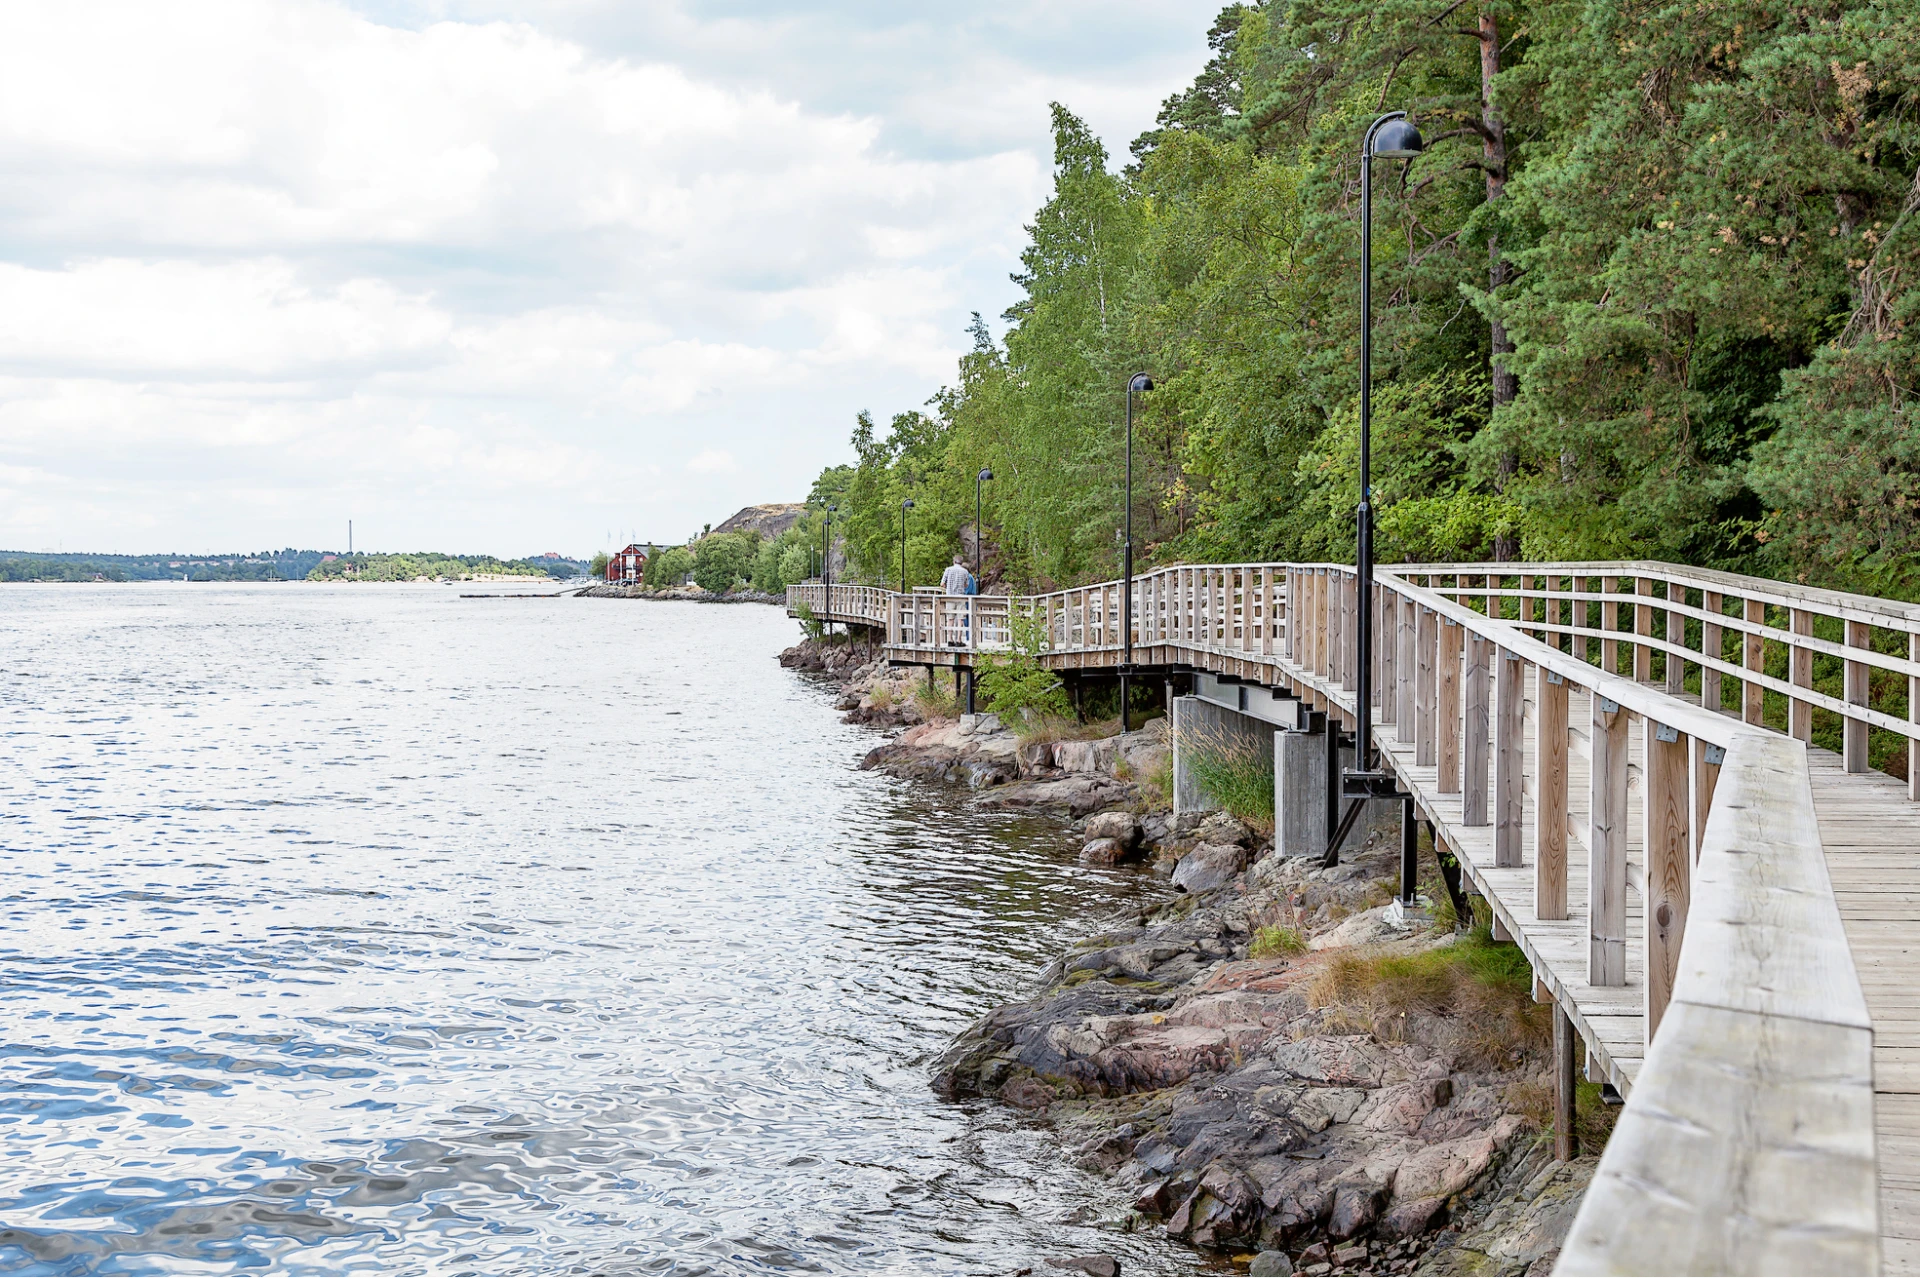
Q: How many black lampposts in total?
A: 6